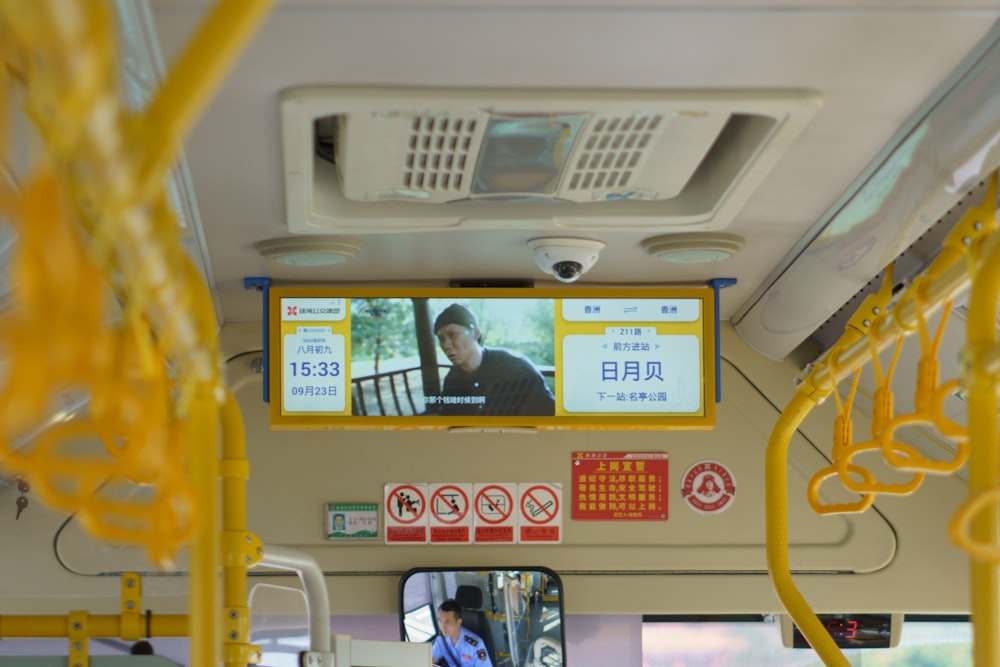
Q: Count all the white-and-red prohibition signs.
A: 4